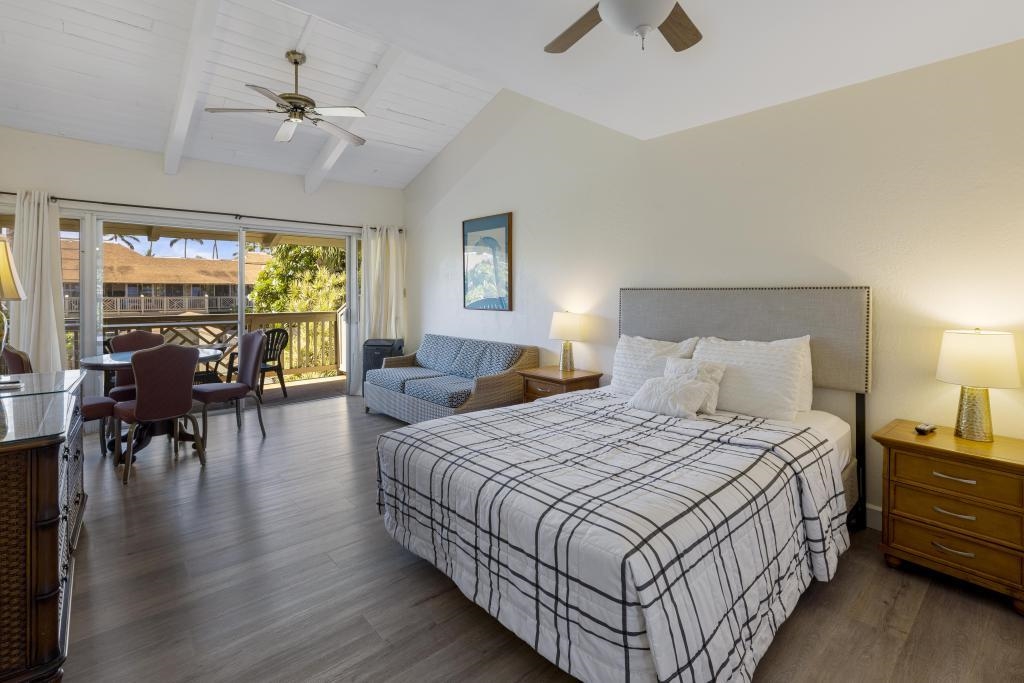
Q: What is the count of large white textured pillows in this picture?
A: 2